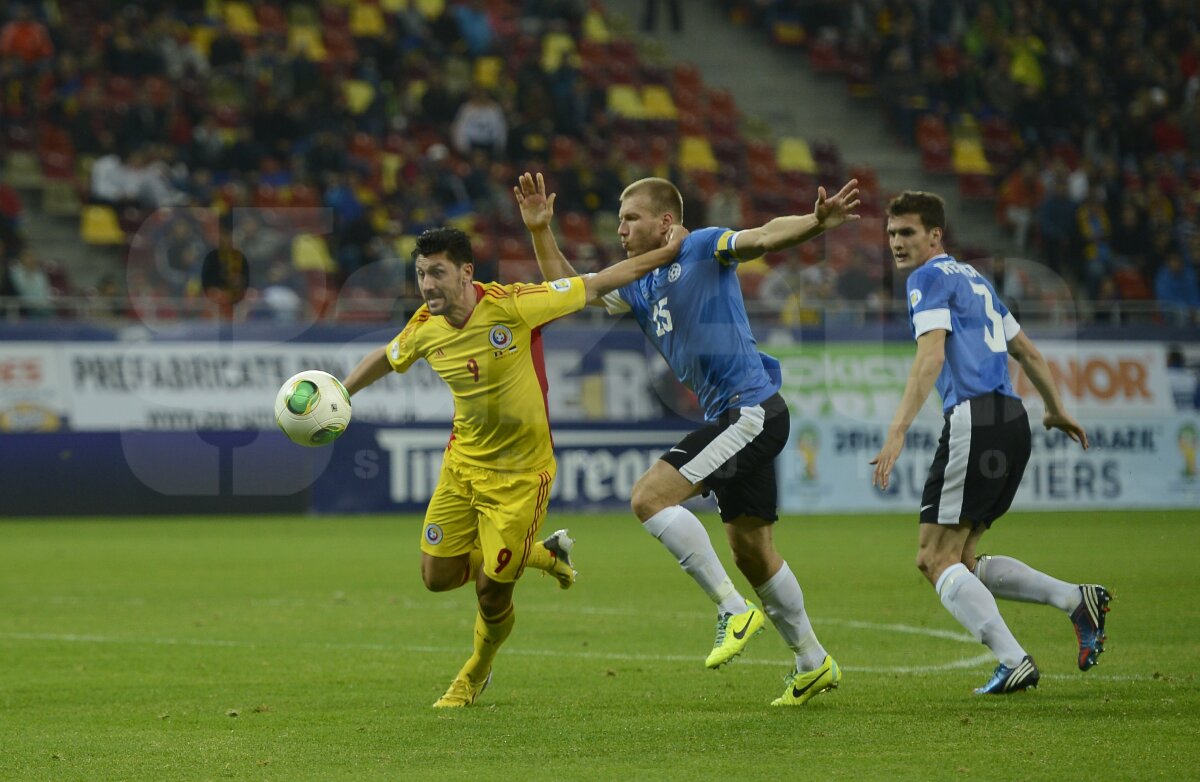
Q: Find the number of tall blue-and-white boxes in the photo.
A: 0